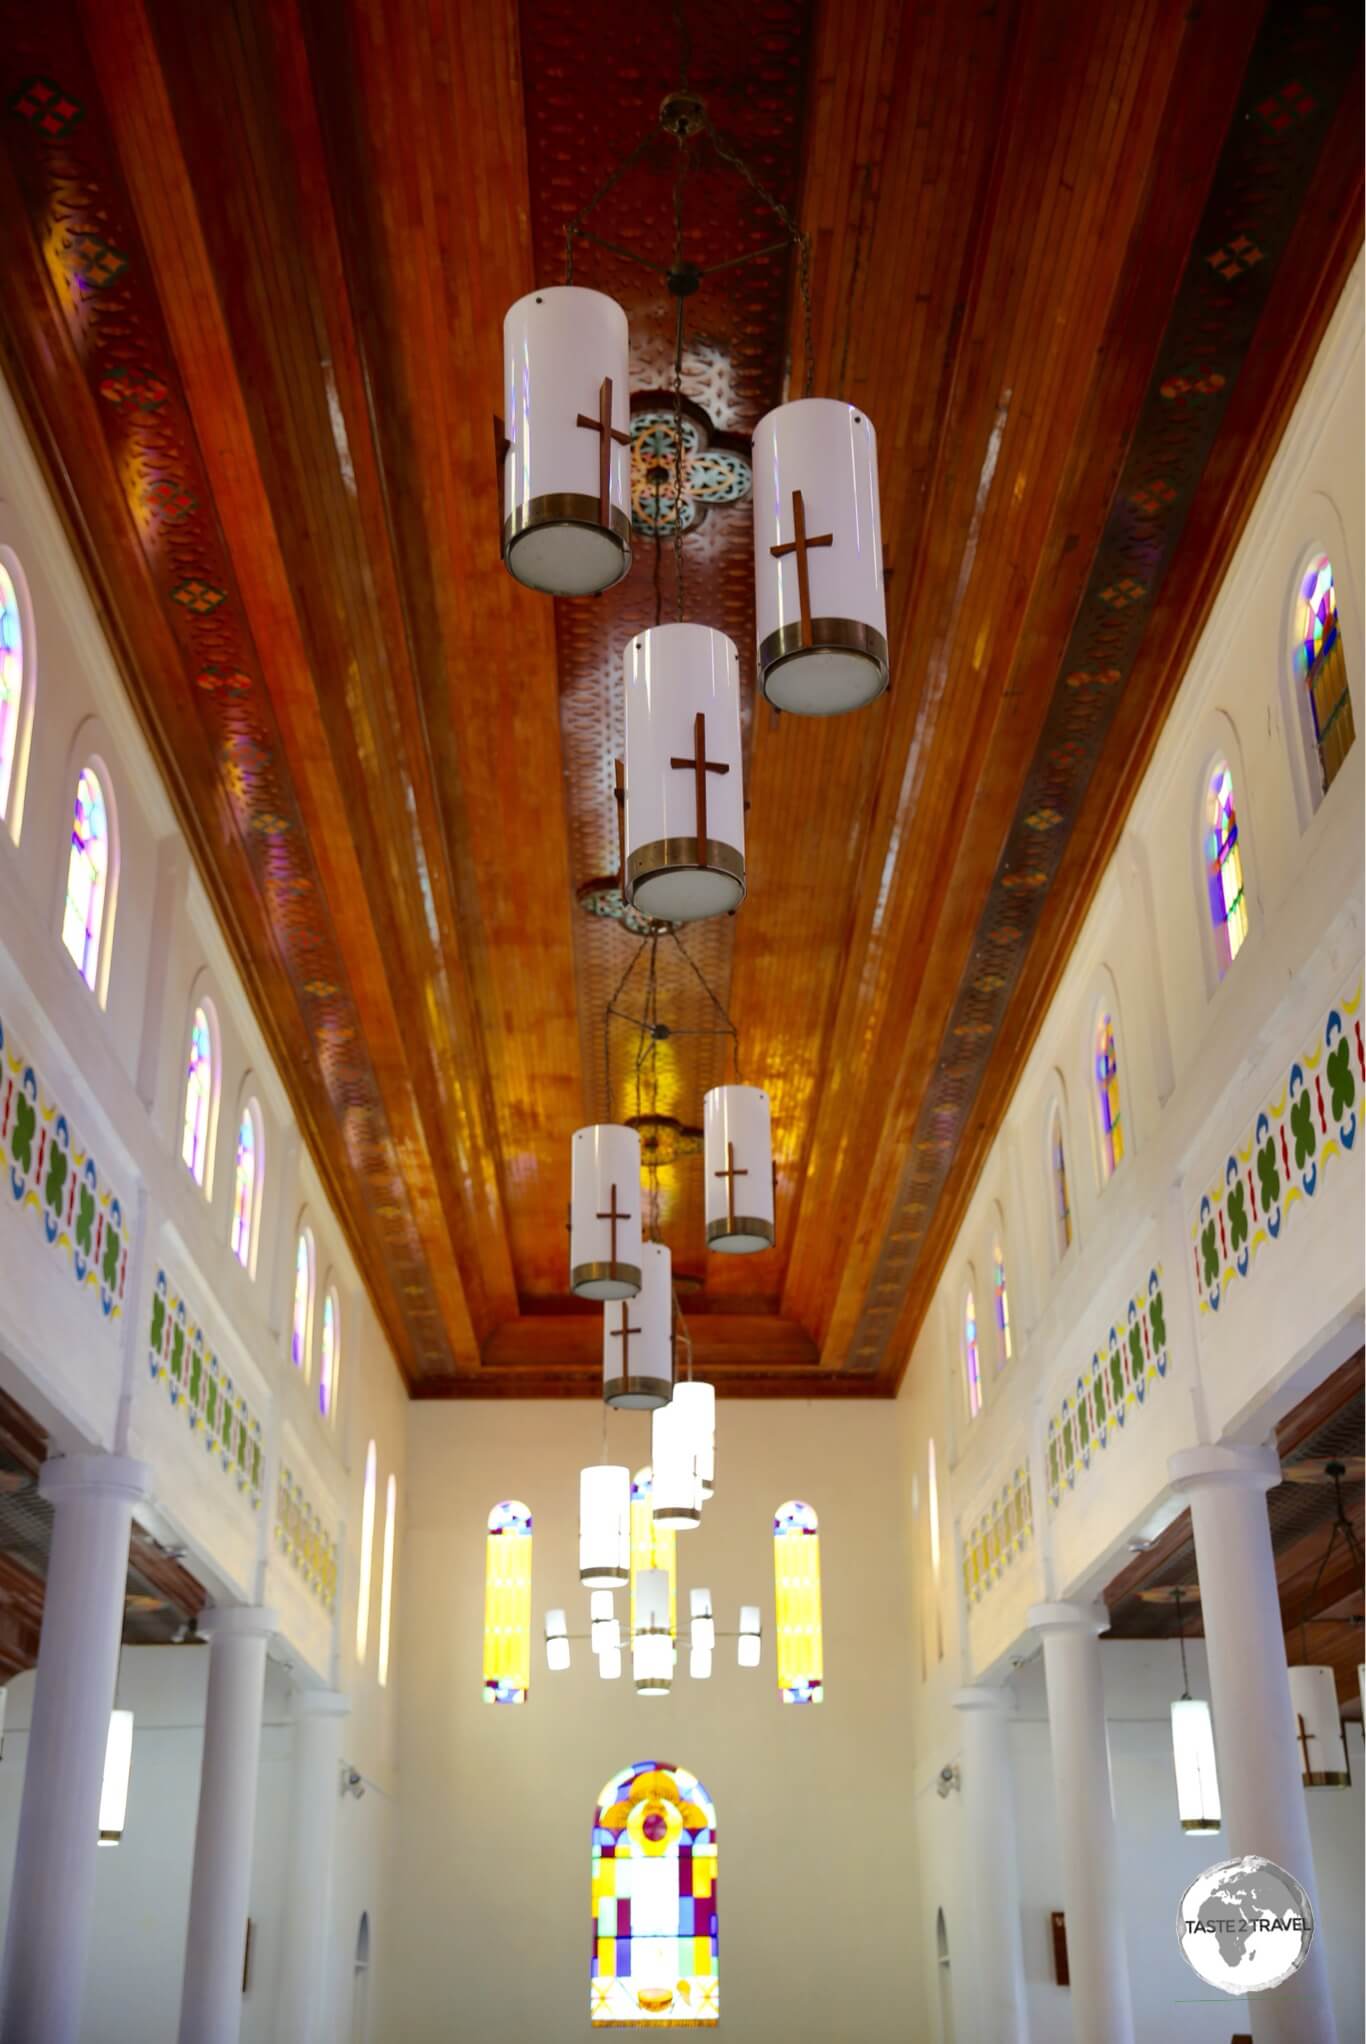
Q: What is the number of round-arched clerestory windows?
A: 12